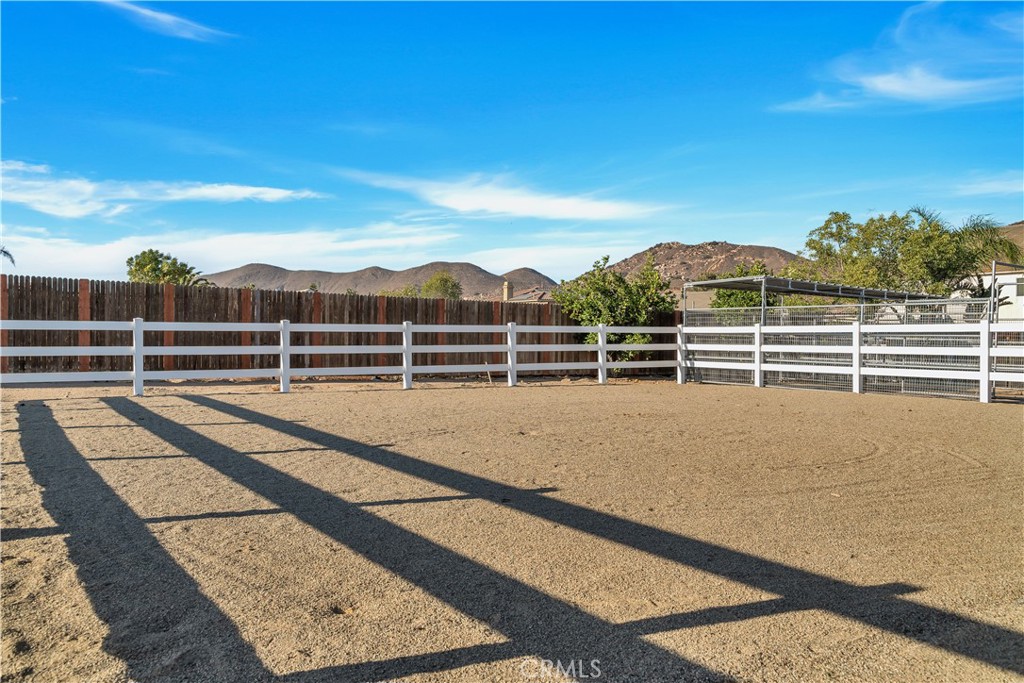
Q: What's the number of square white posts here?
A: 9